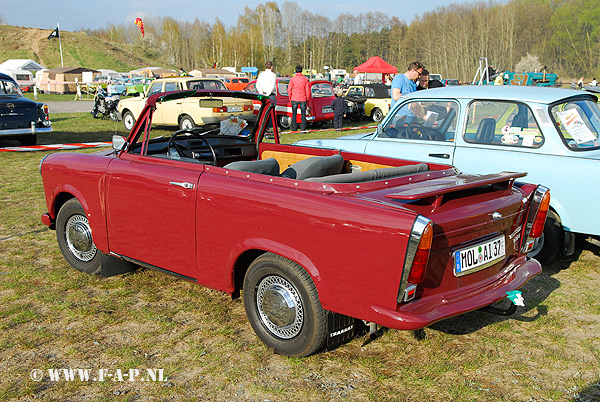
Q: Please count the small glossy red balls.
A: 0